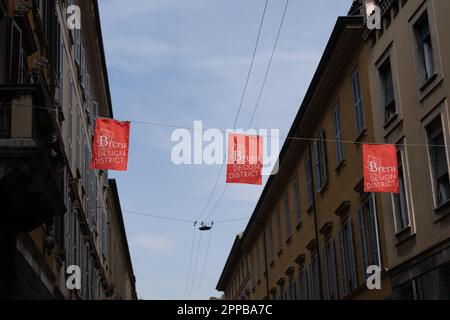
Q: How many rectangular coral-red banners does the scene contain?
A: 3